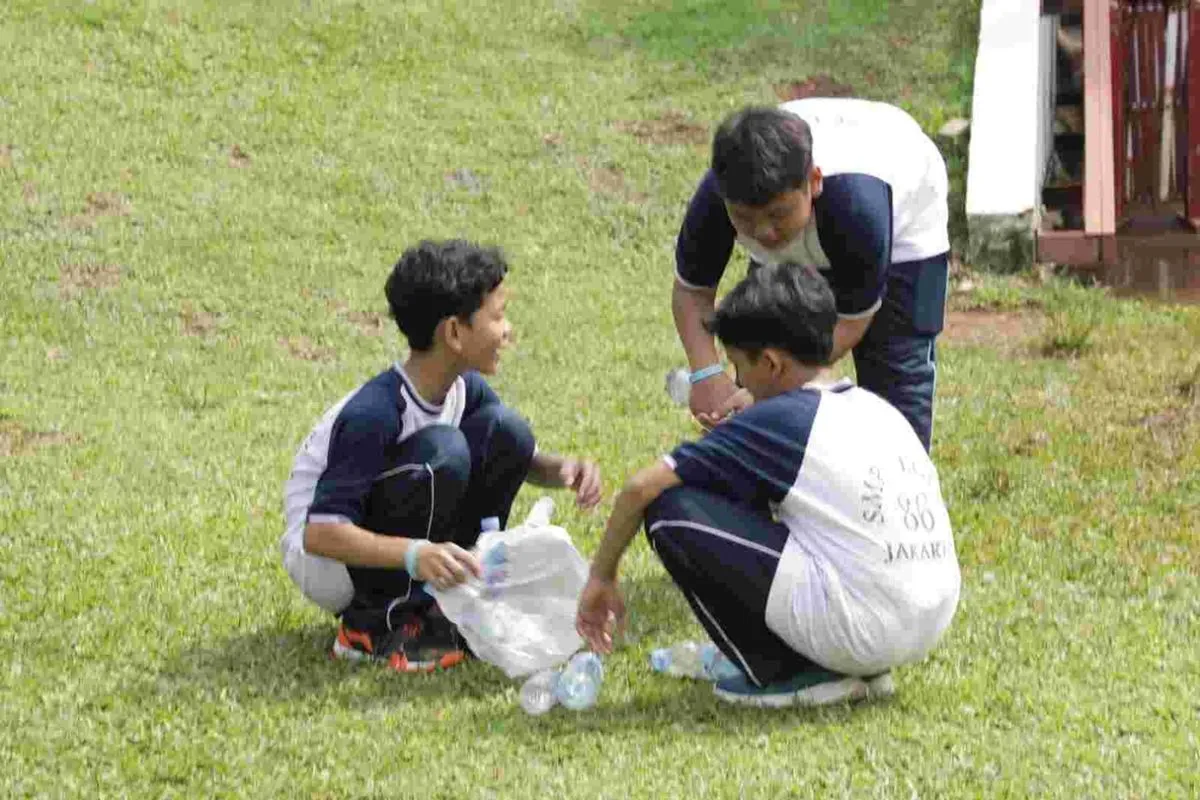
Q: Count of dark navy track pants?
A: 3